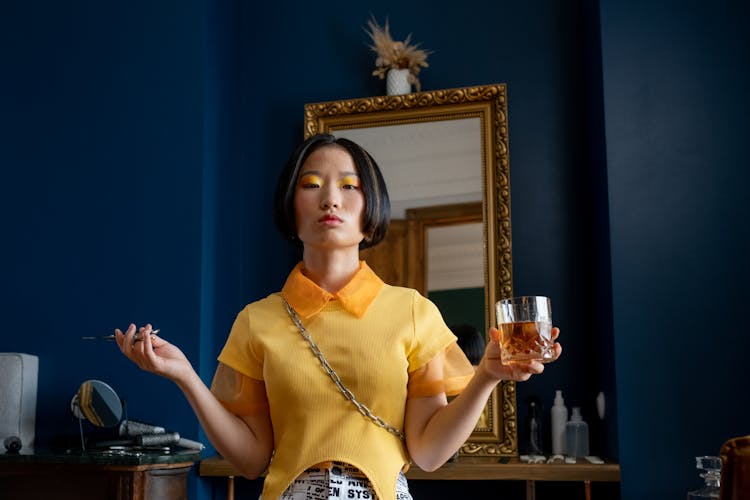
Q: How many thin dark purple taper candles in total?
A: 0